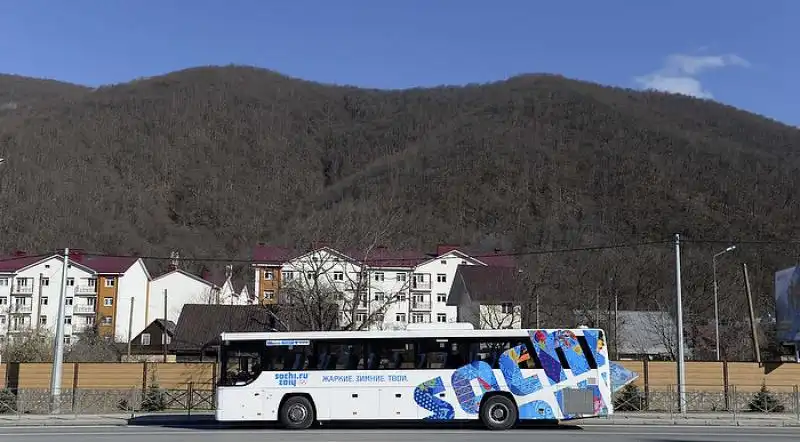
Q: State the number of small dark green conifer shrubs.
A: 4